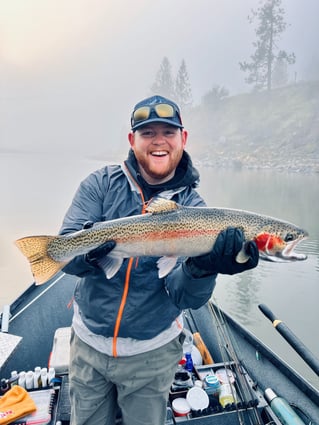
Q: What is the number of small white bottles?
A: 6